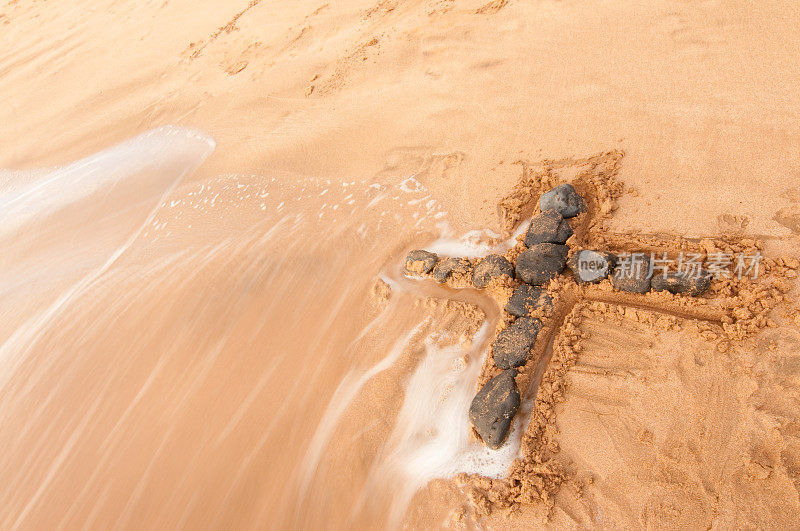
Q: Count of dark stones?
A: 12